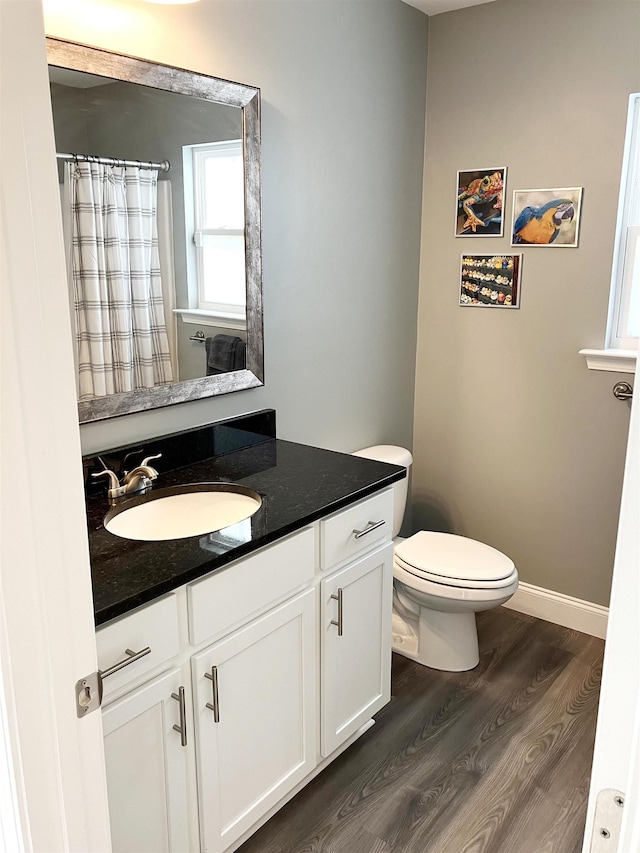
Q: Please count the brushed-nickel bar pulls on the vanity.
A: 5